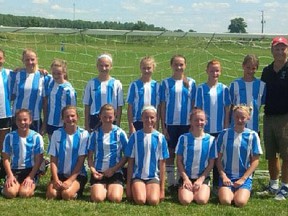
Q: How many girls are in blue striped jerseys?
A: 14